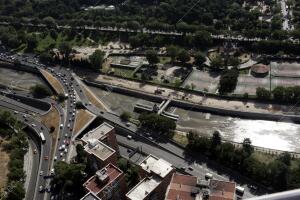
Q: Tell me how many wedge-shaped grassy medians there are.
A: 4